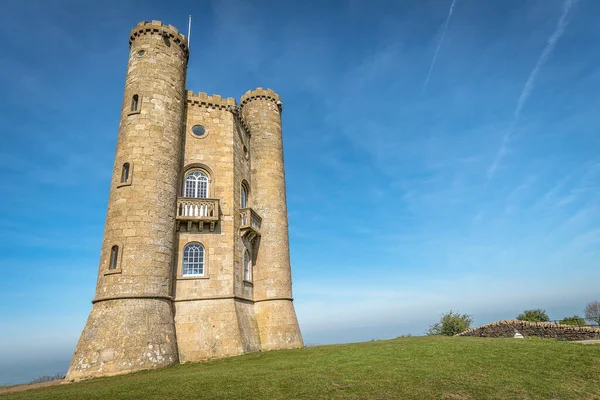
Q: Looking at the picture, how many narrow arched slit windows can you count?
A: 3